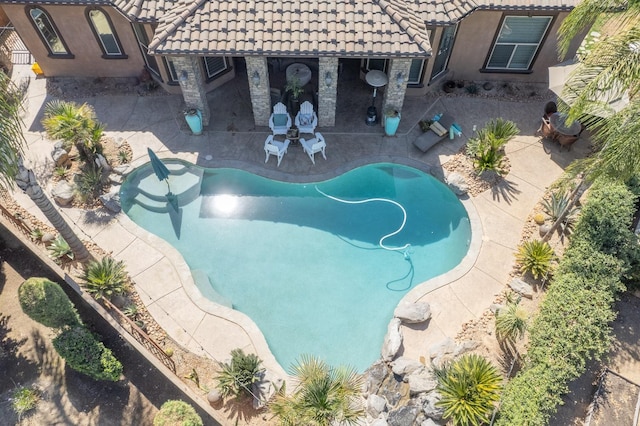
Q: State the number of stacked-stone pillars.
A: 4